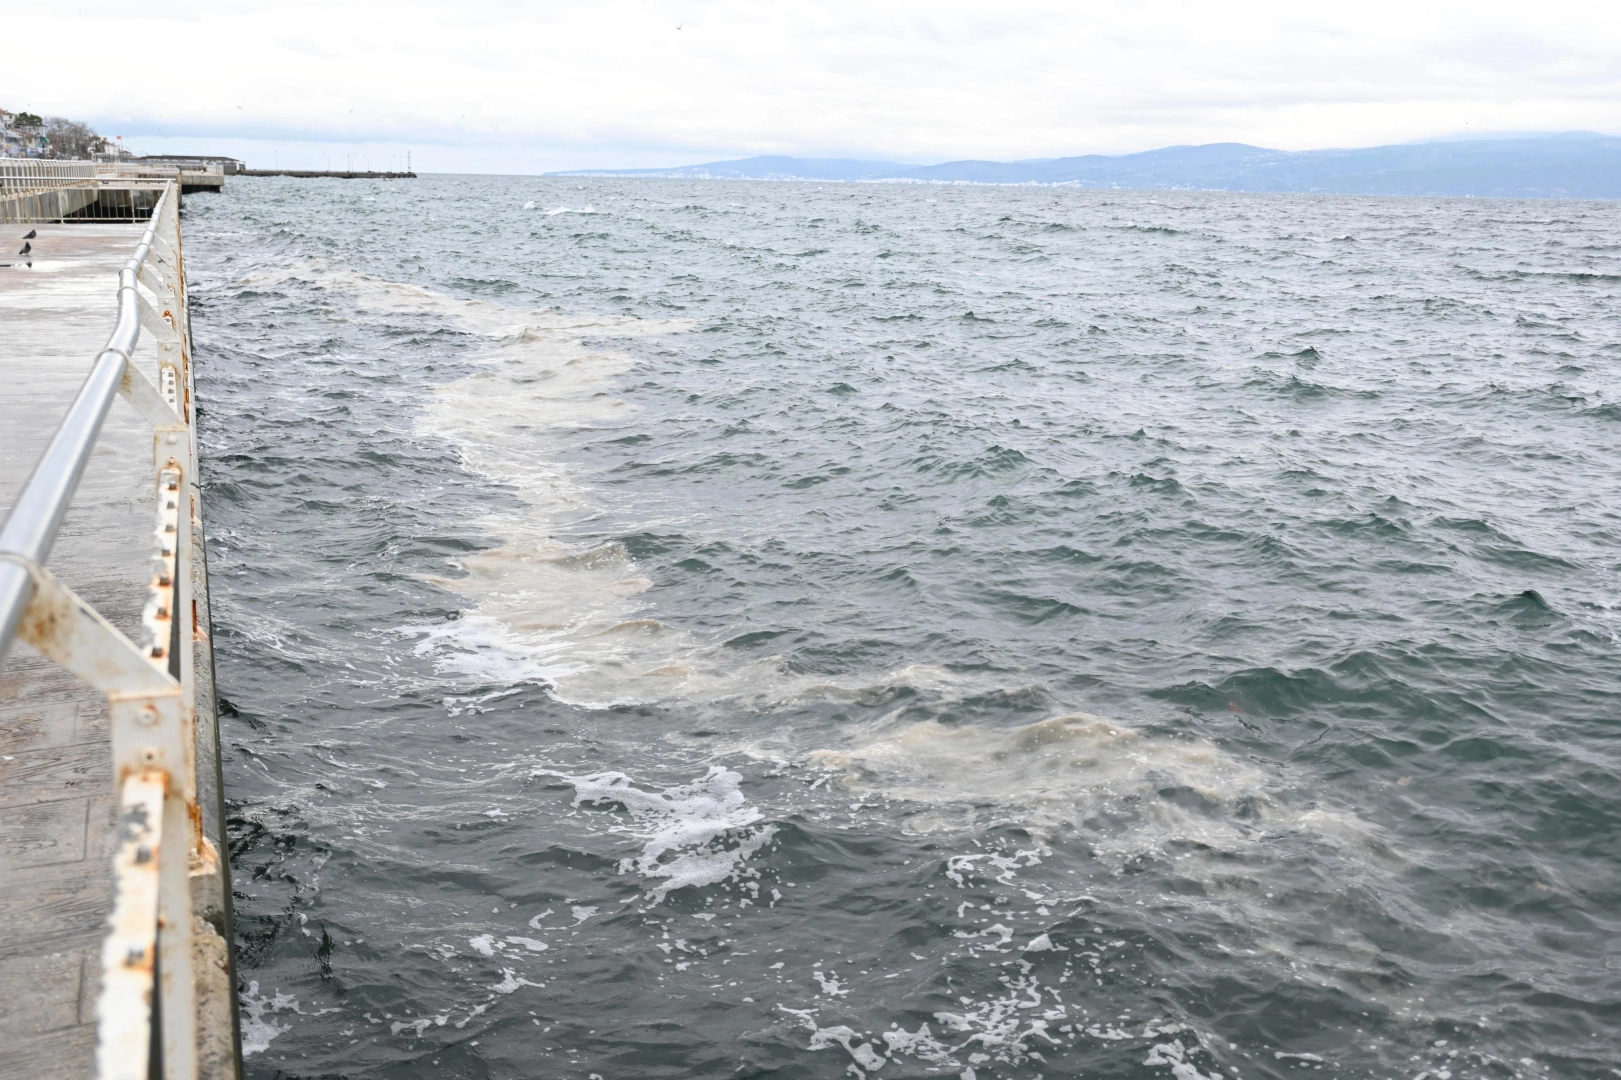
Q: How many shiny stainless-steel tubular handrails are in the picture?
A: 1